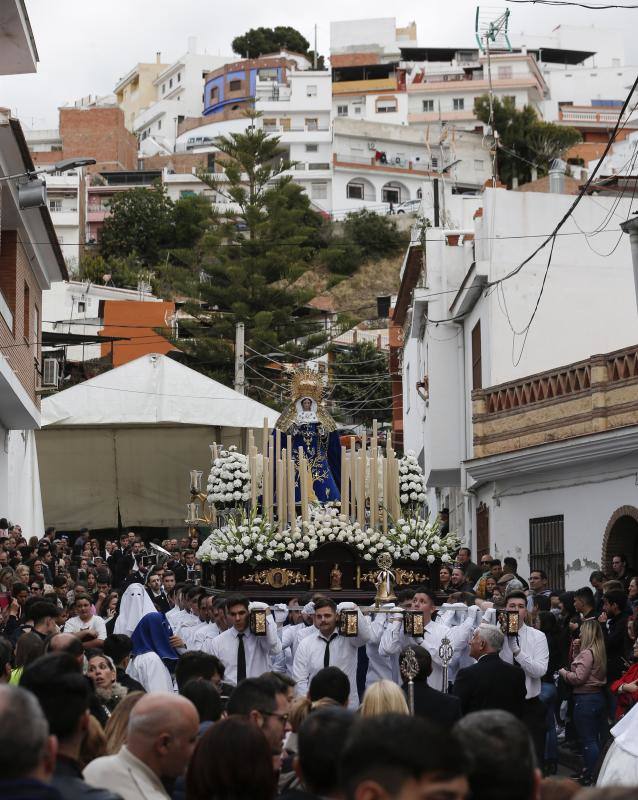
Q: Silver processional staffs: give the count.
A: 2